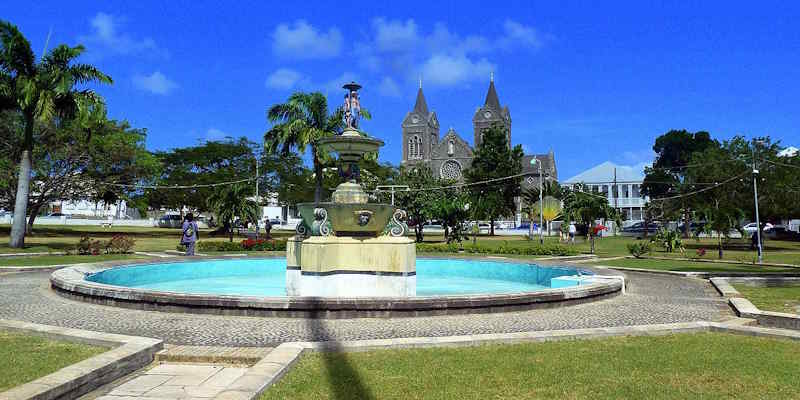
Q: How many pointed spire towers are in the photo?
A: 2